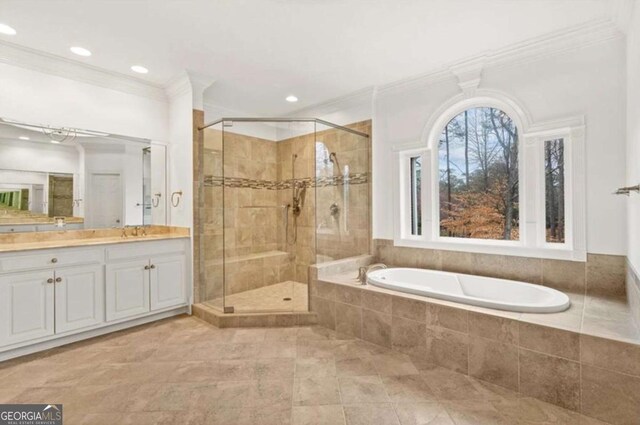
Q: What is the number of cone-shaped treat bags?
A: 0